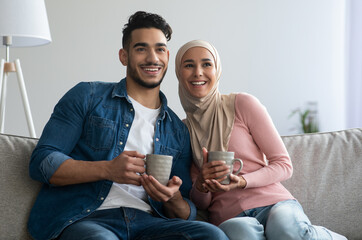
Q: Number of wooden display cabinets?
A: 0